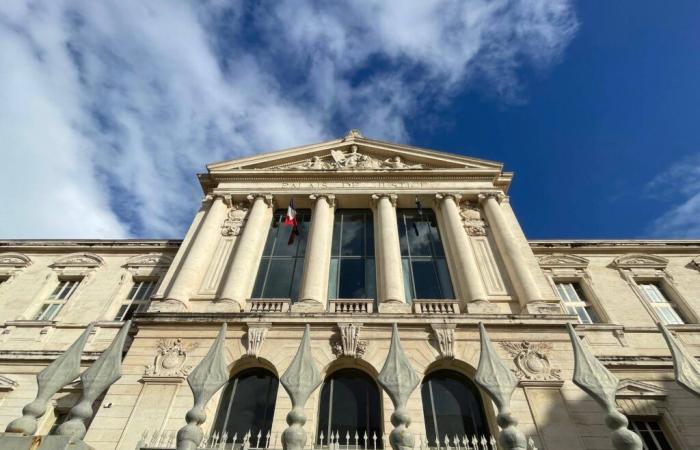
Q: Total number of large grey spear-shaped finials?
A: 8